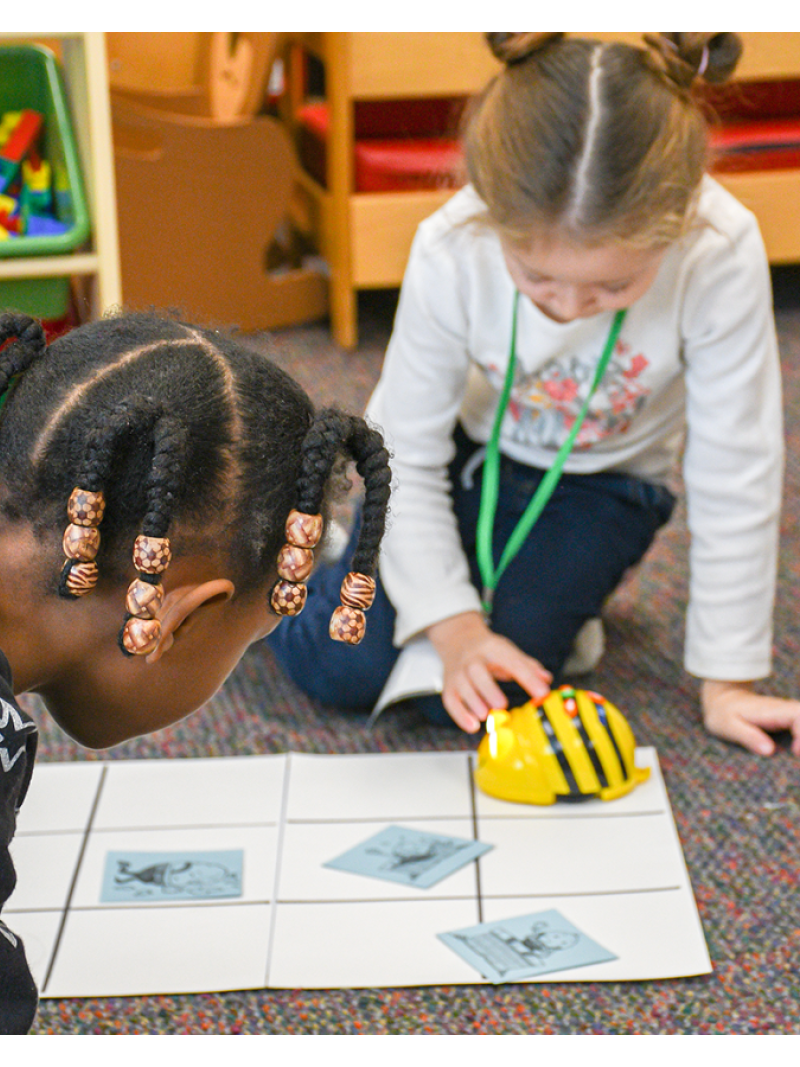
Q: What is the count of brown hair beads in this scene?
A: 11